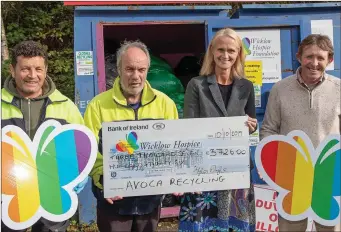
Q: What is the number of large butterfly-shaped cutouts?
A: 2